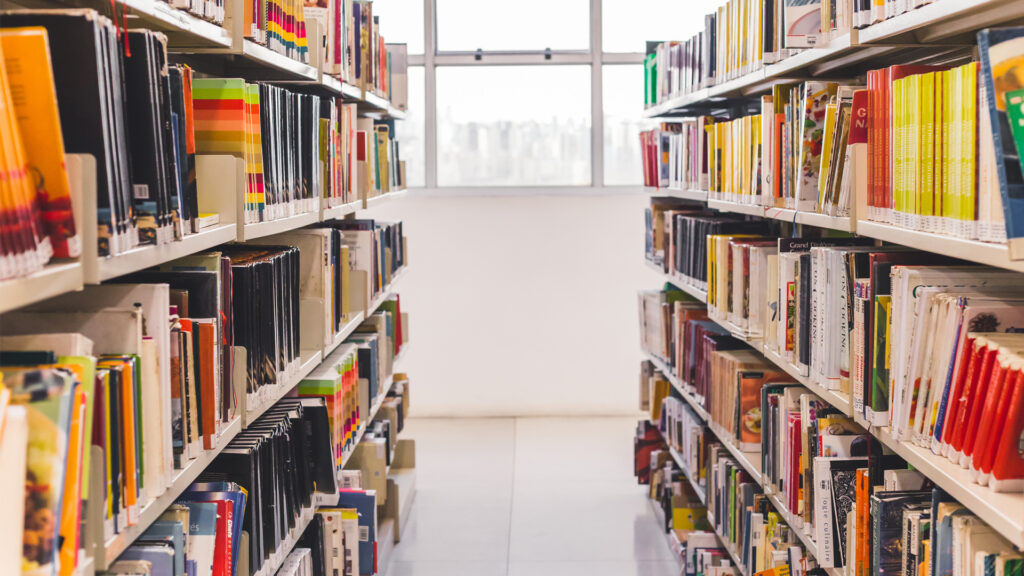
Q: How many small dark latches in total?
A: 2